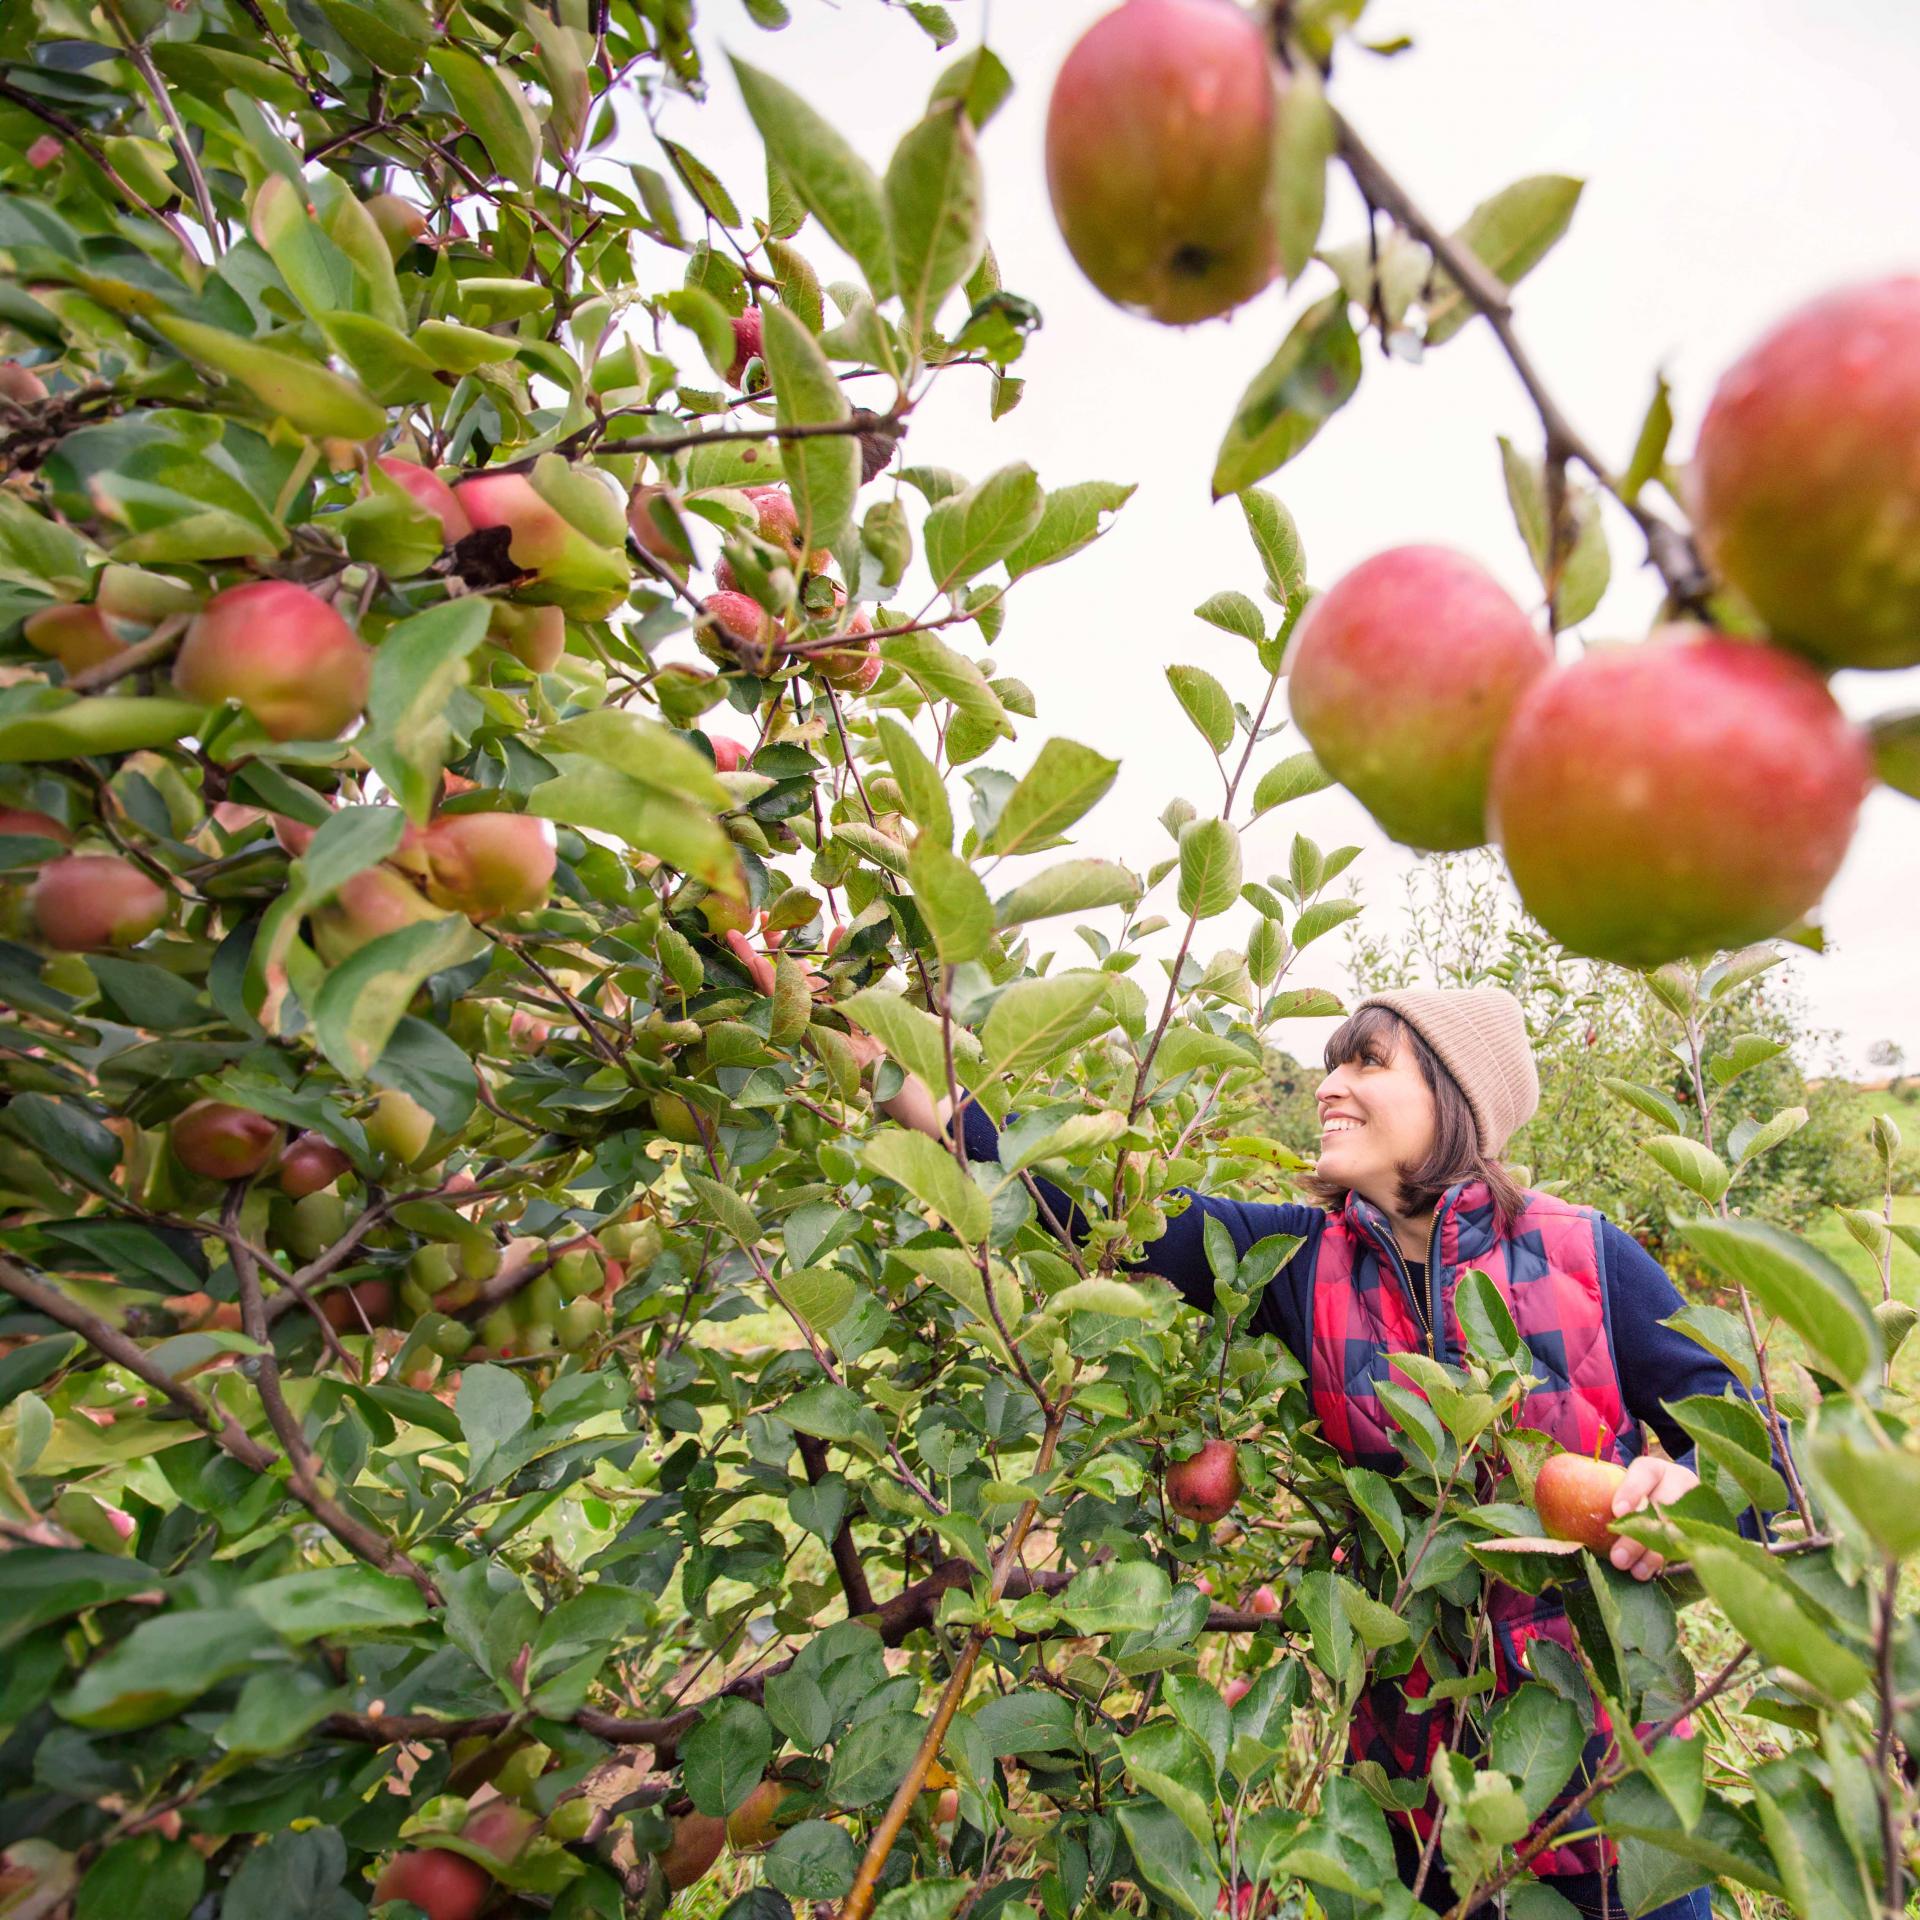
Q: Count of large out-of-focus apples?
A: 4